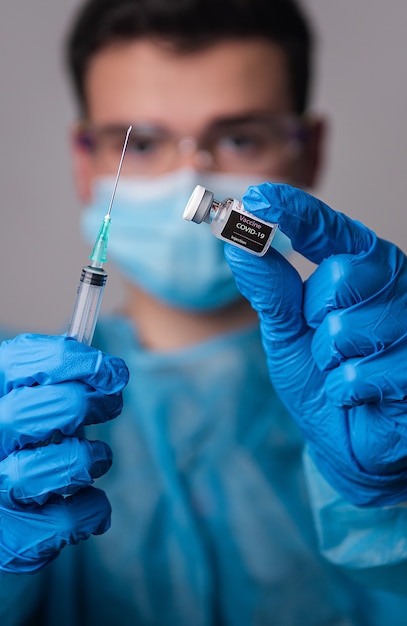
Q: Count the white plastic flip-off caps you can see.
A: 1